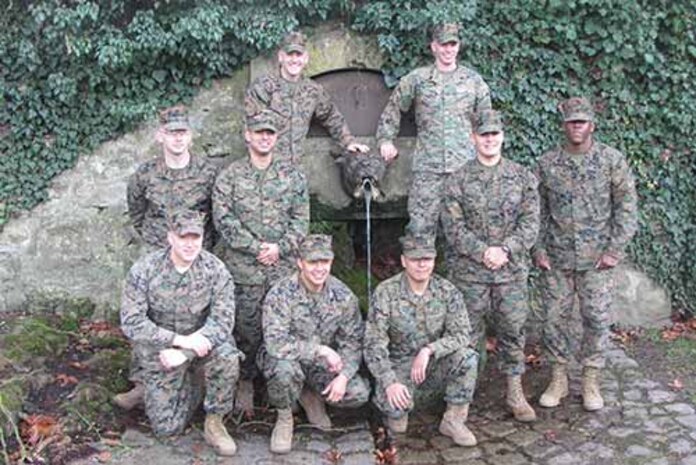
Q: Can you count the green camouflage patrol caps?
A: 9